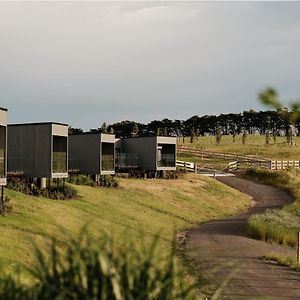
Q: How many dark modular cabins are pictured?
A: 4